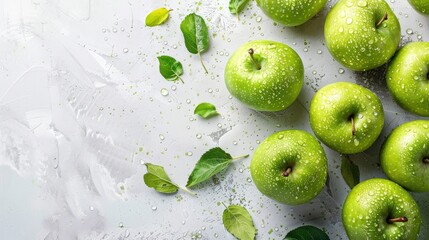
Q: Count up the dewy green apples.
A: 9